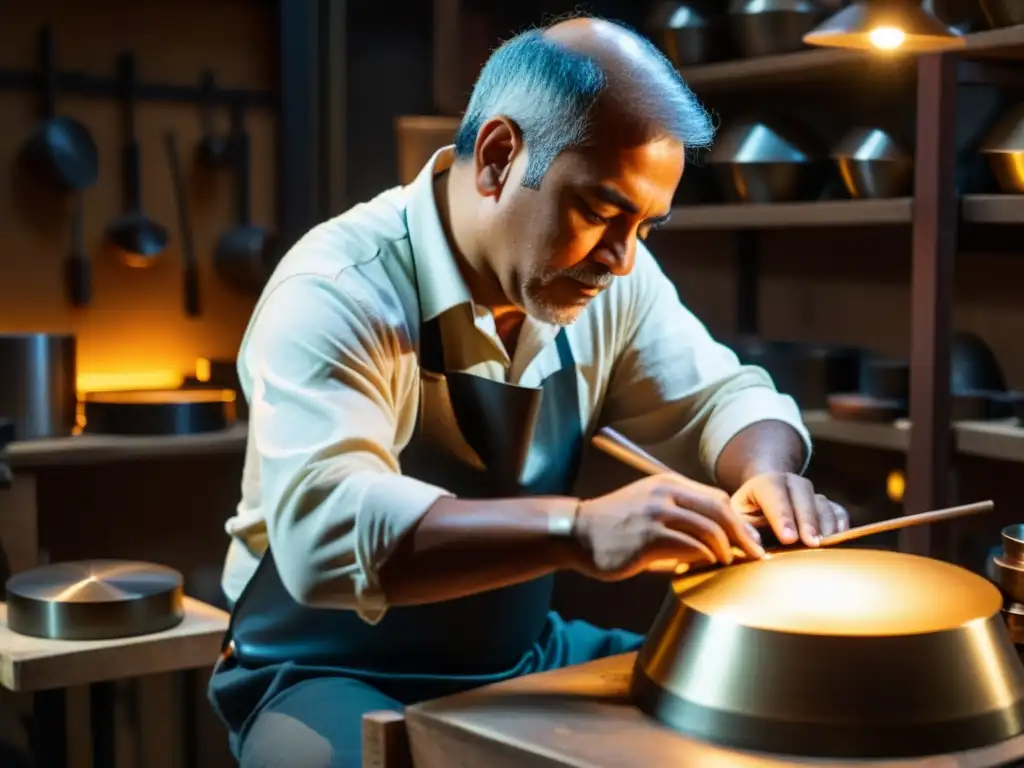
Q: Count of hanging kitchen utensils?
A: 6